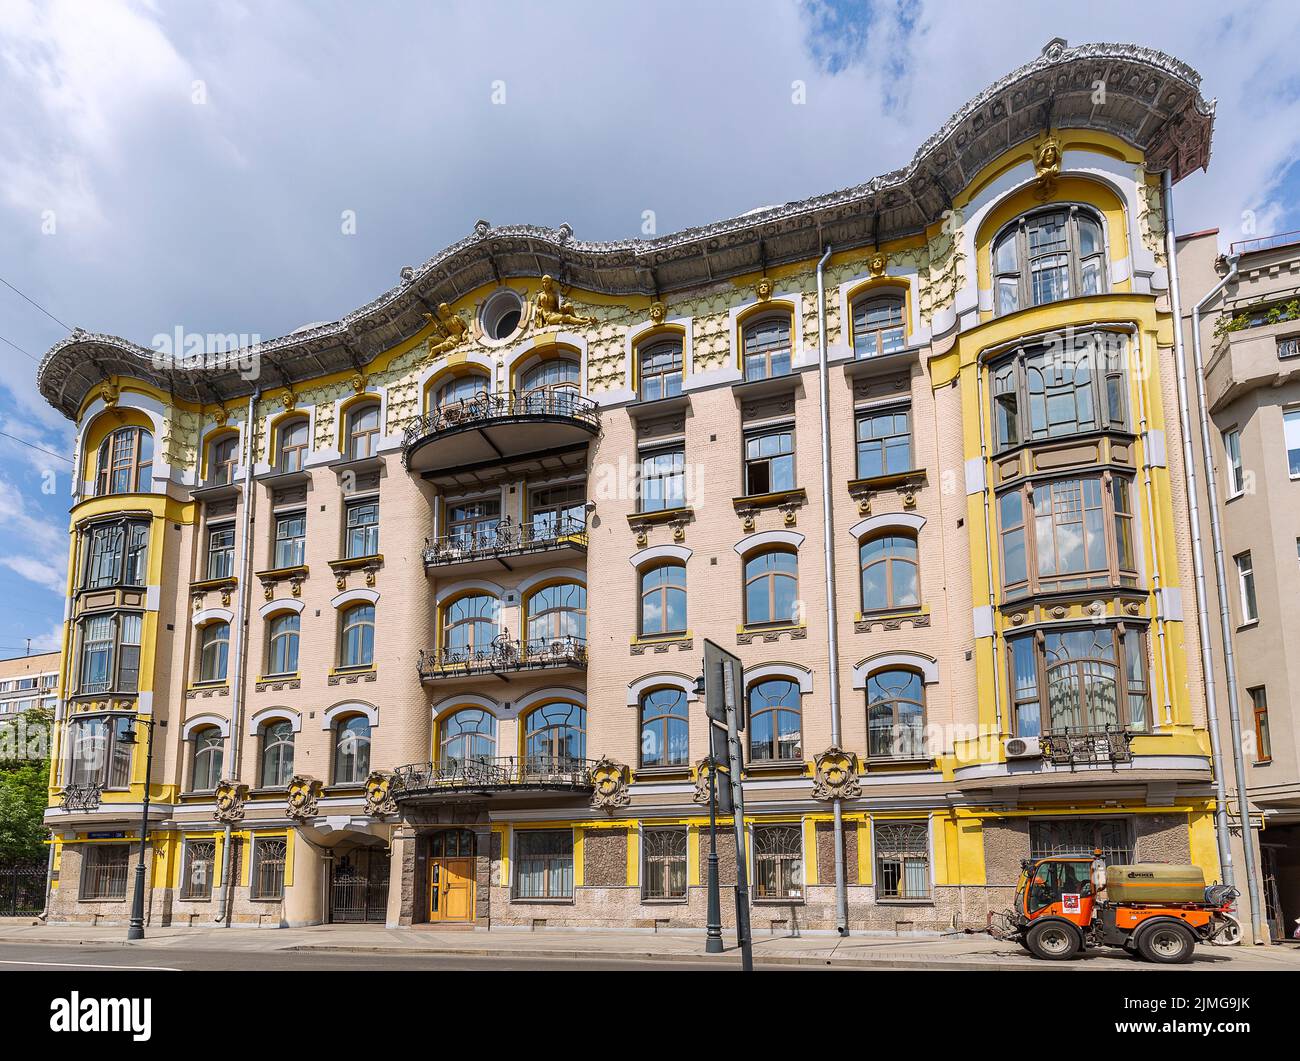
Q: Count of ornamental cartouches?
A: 6